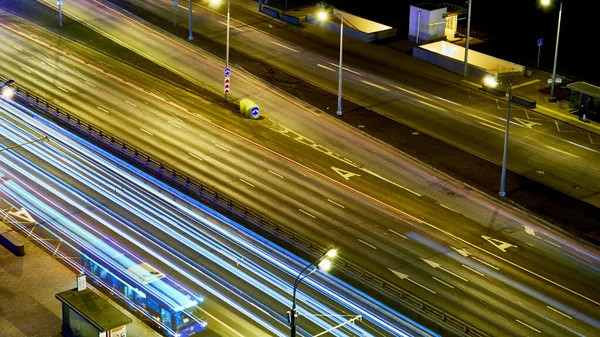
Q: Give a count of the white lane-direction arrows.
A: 4